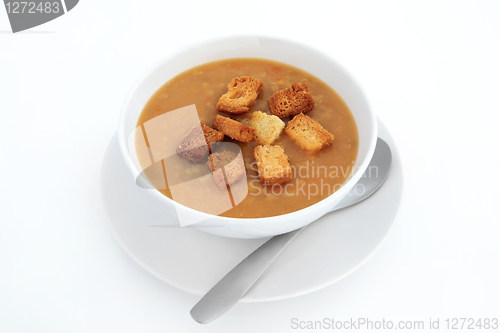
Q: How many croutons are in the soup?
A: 8